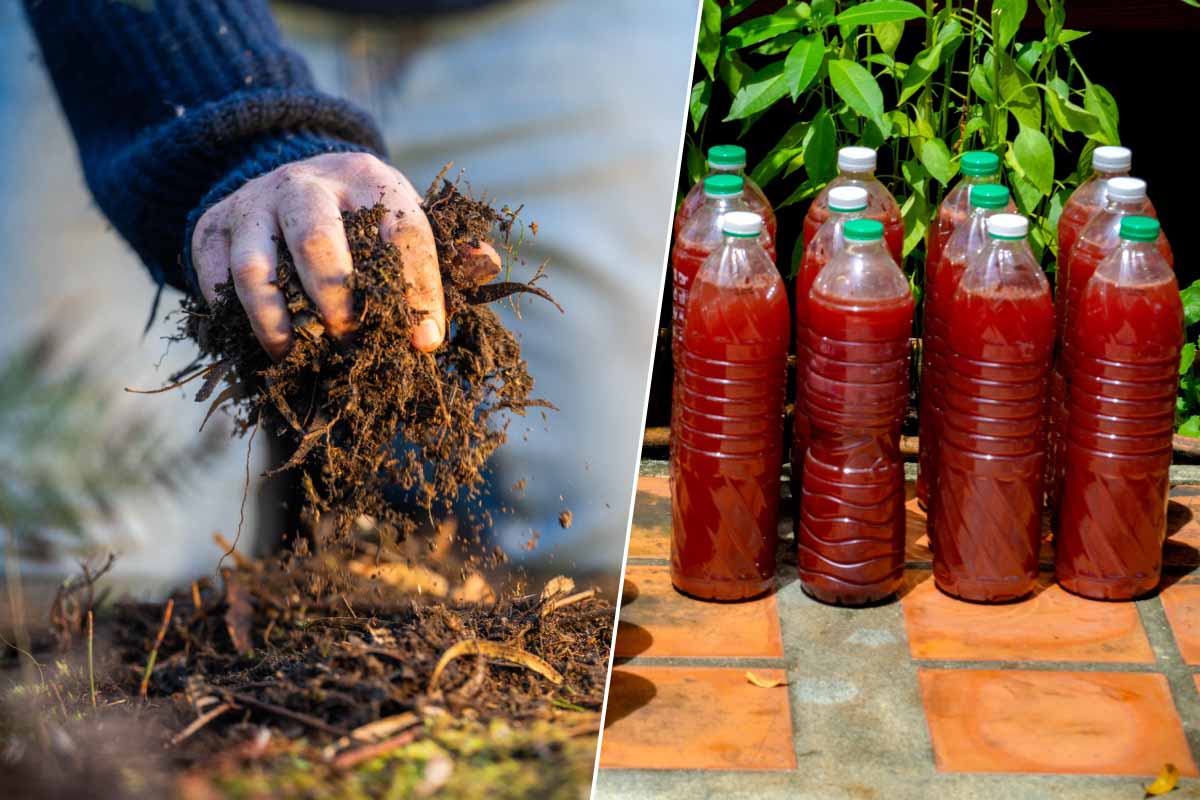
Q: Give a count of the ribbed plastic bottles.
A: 12